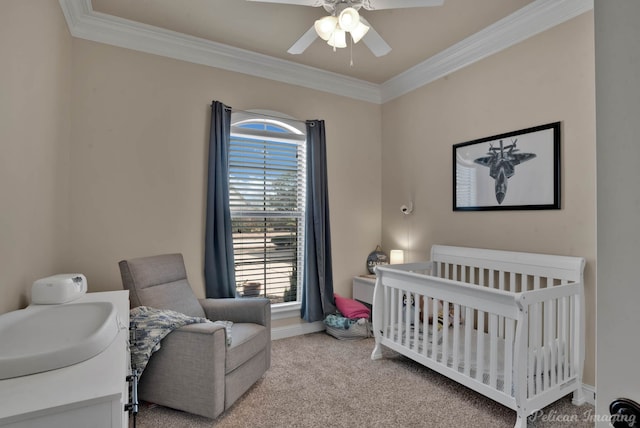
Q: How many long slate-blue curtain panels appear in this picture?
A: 2